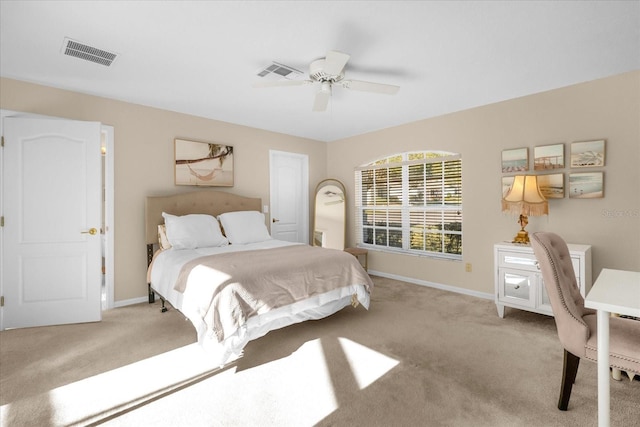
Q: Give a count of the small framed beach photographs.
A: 6